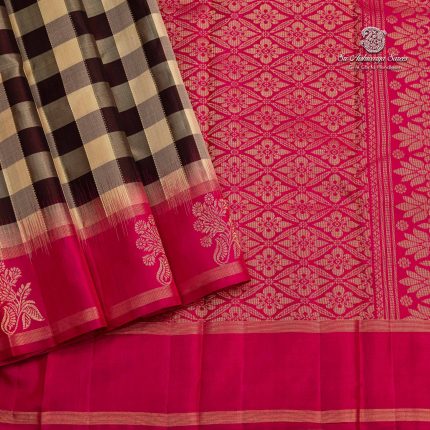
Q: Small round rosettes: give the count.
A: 9